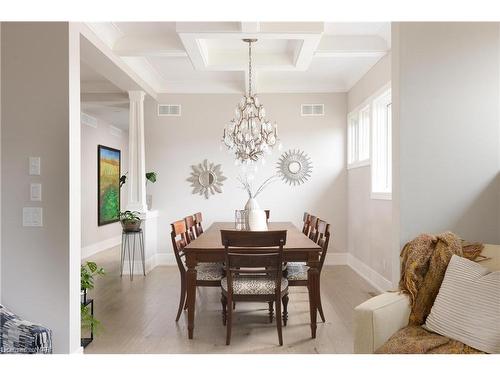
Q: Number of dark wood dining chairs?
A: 8